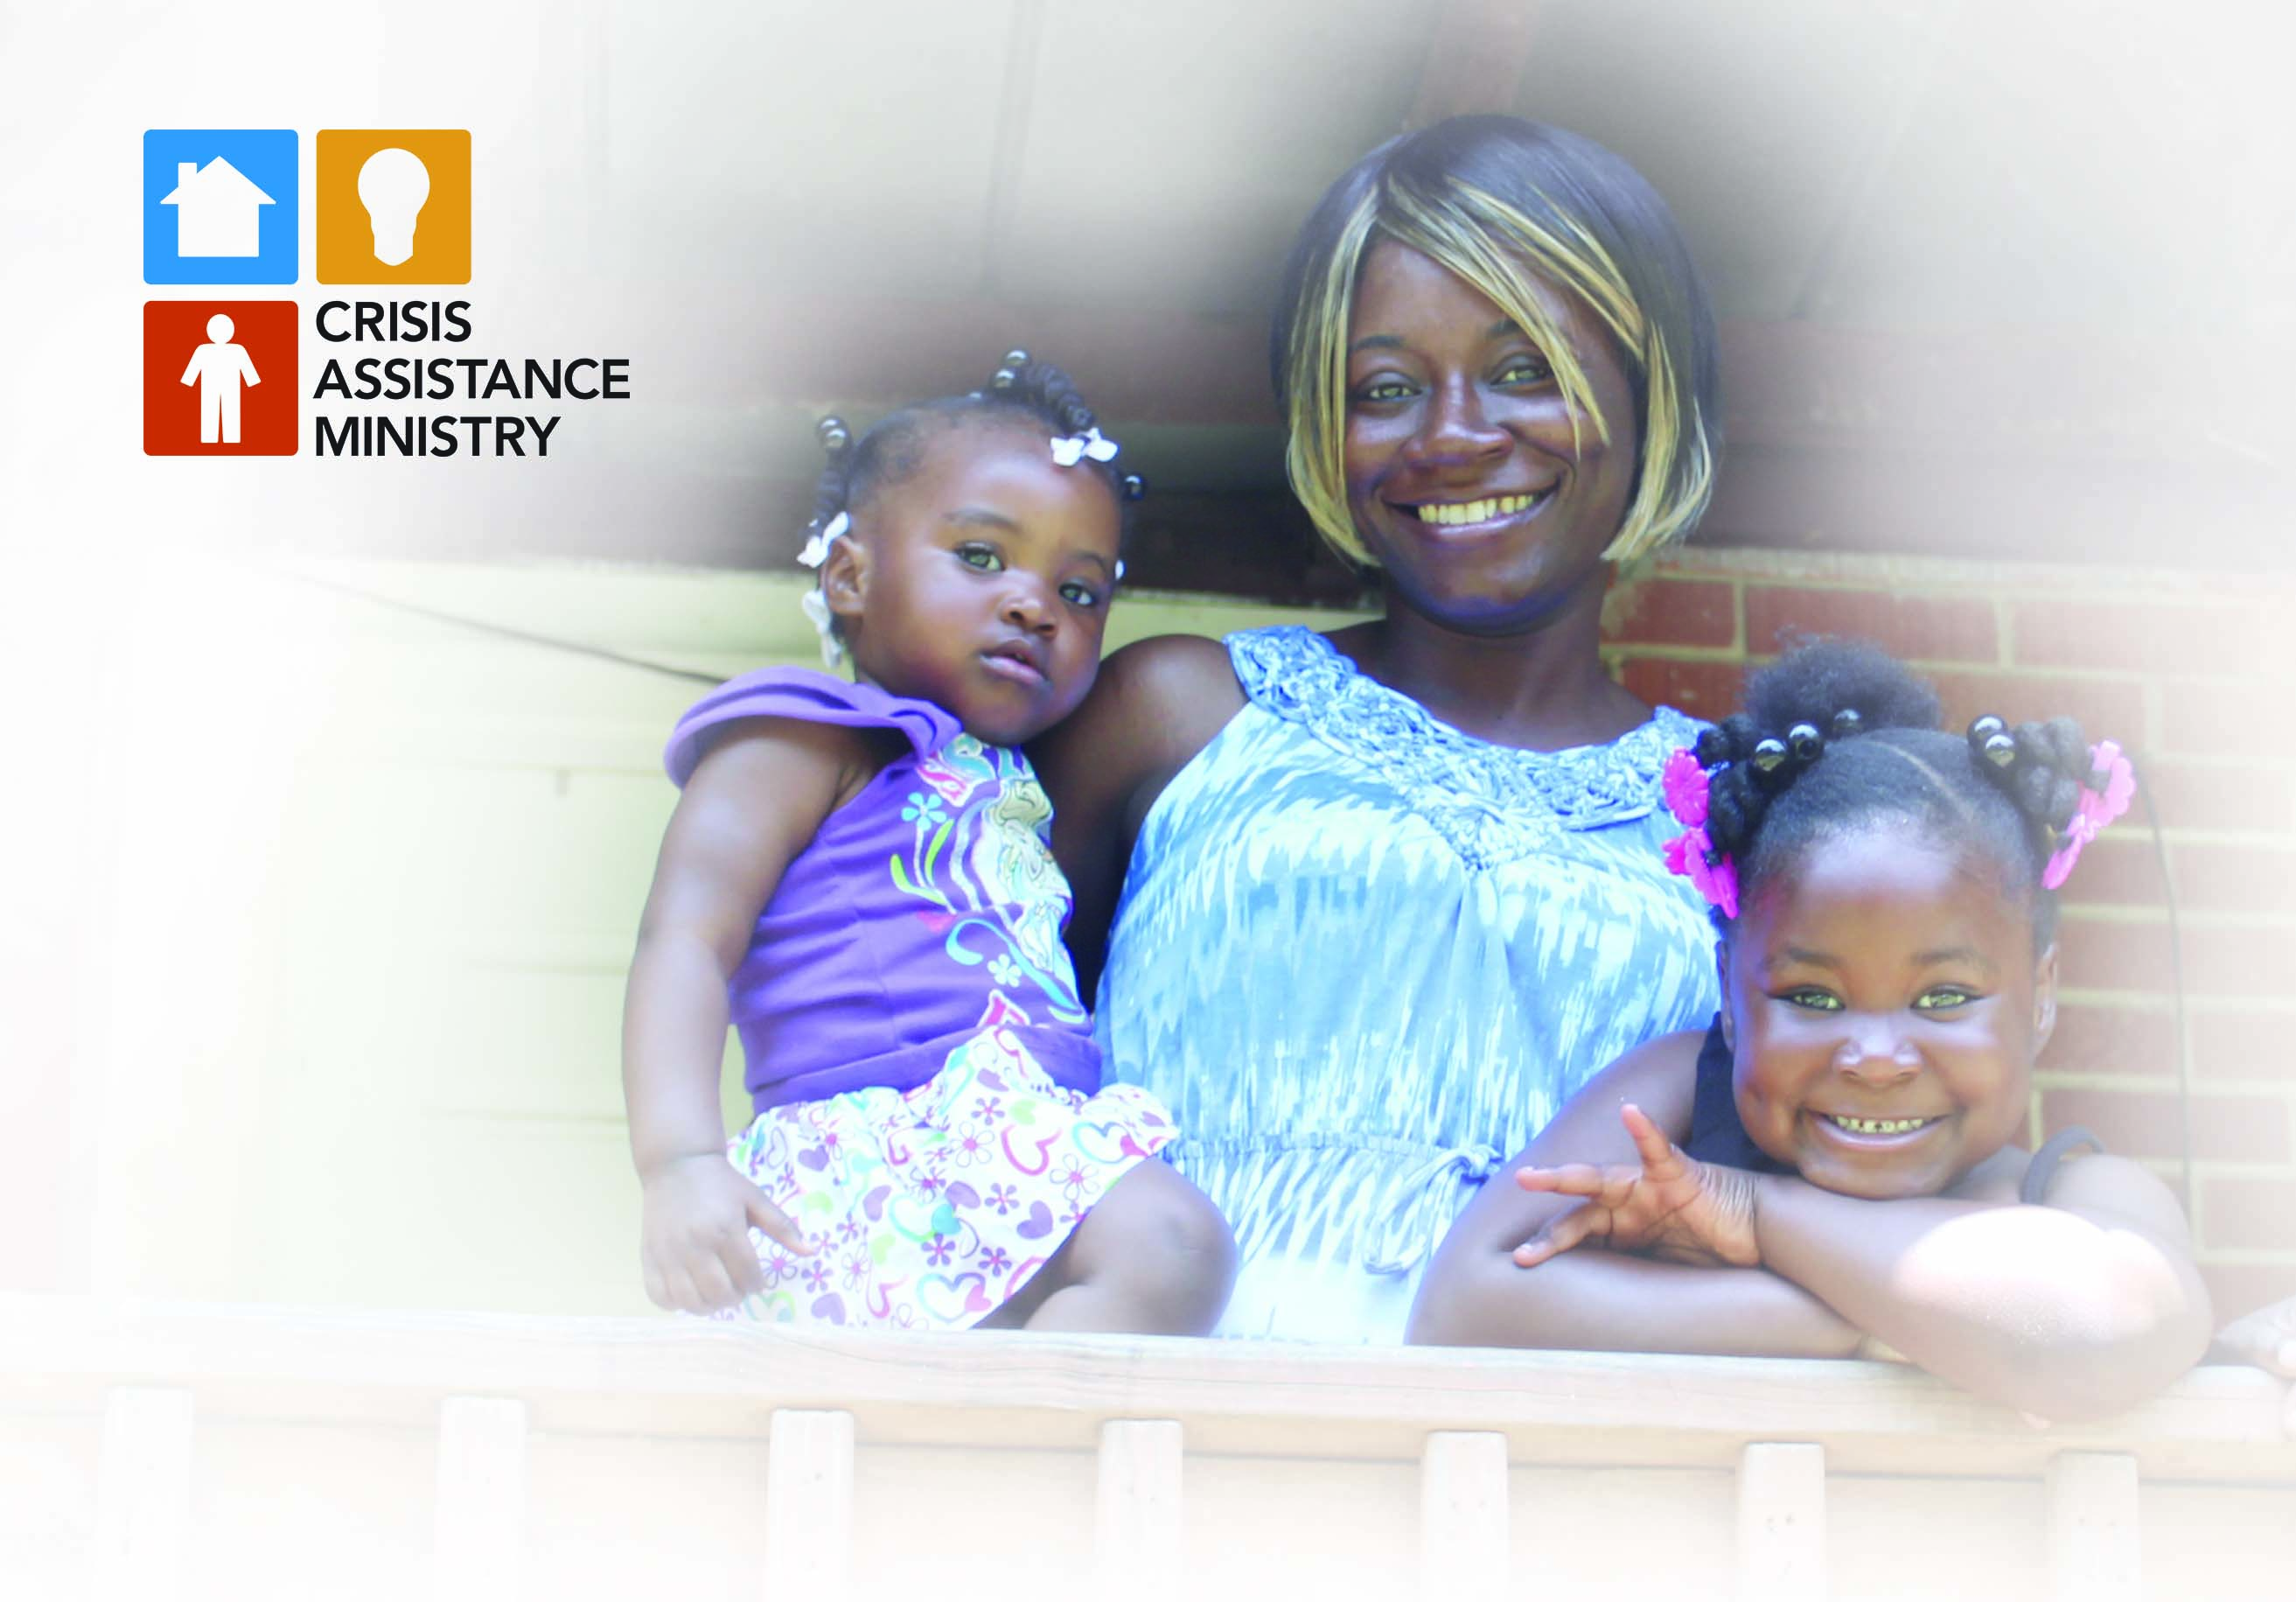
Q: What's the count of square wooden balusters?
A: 7